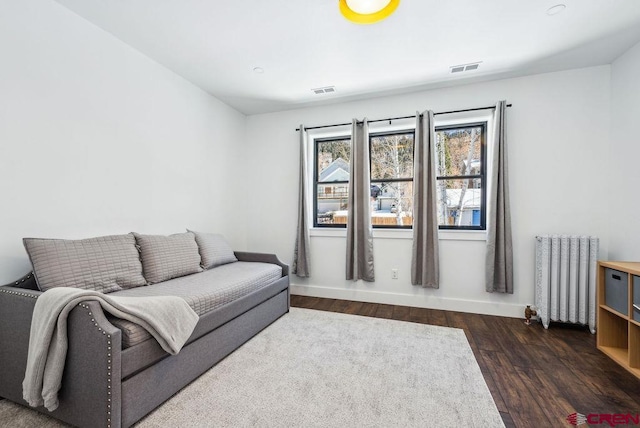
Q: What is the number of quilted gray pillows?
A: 3